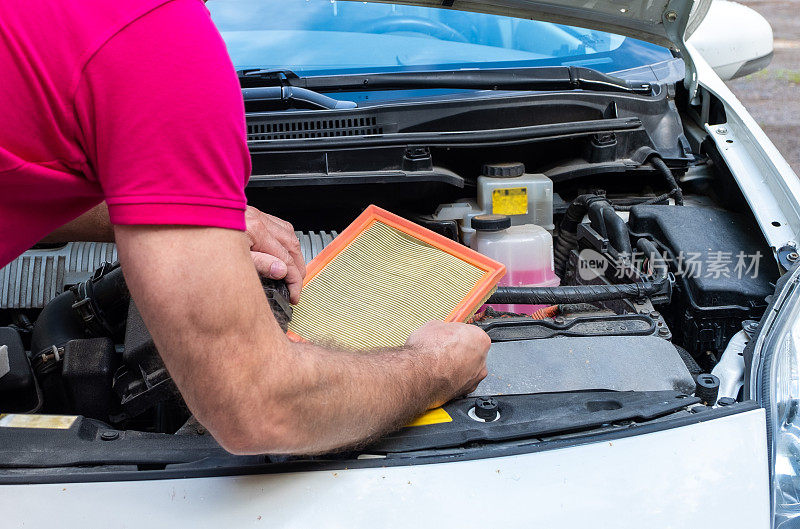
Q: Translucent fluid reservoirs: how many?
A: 2